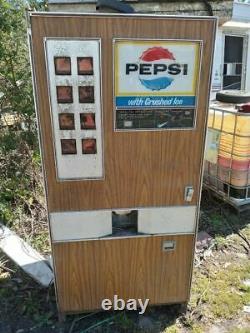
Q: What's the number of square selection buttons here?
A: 8